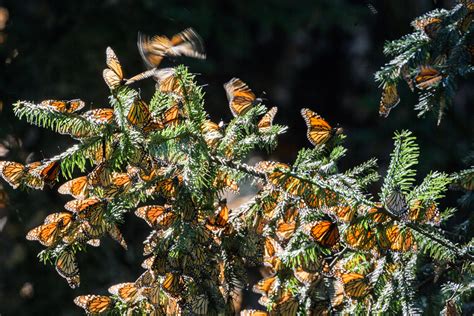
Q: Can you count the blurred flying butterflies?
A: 1